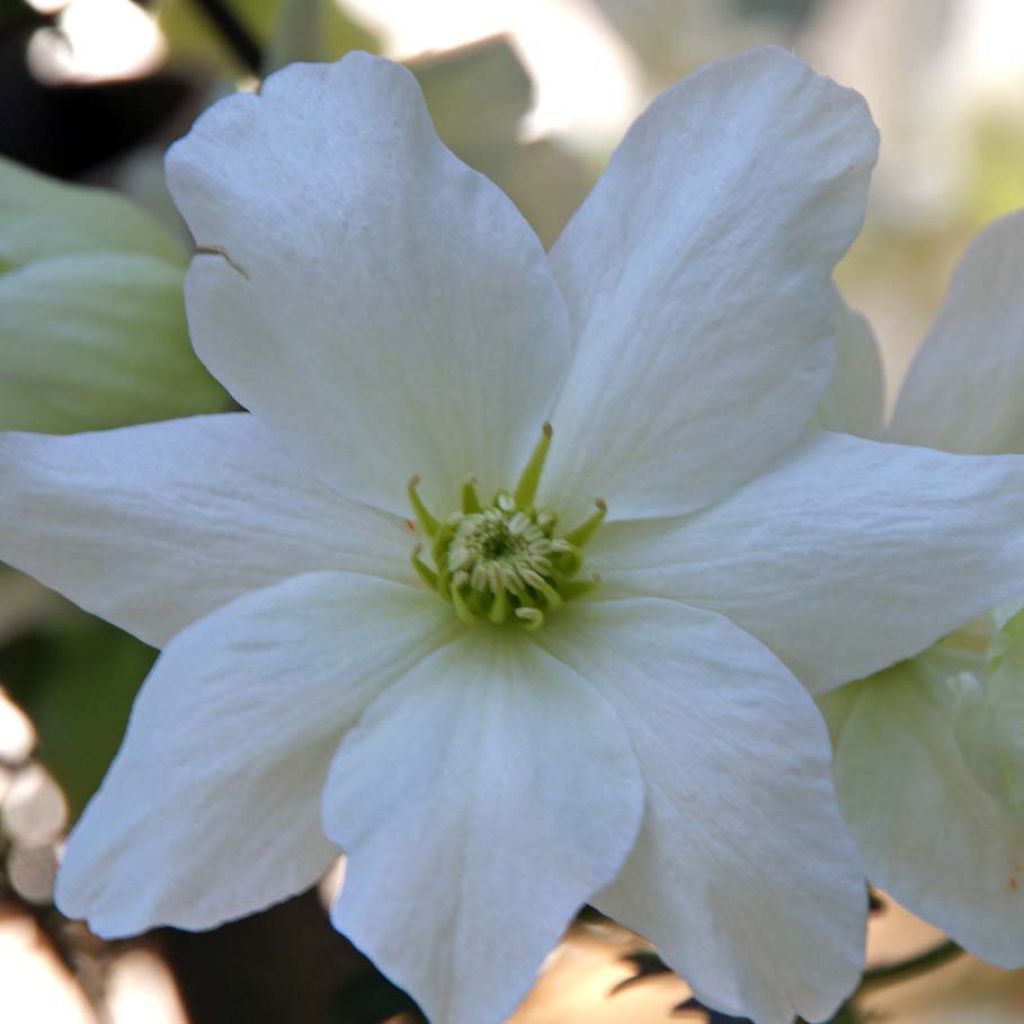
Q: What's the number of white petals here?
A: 7